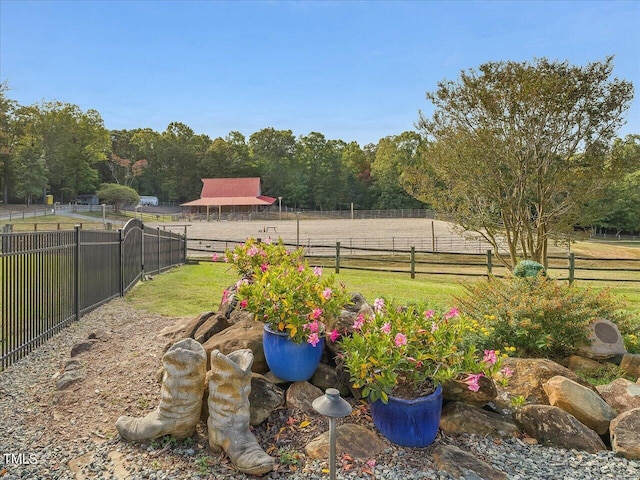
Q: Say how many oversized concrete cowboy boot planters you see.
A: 2